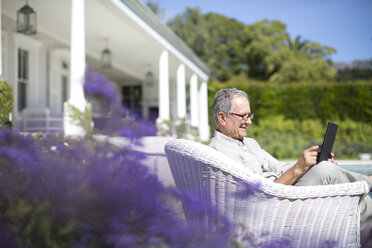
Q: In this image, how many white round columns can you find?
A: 5